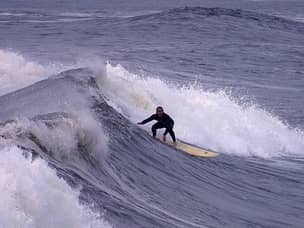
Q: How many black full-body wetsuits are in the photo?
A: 1